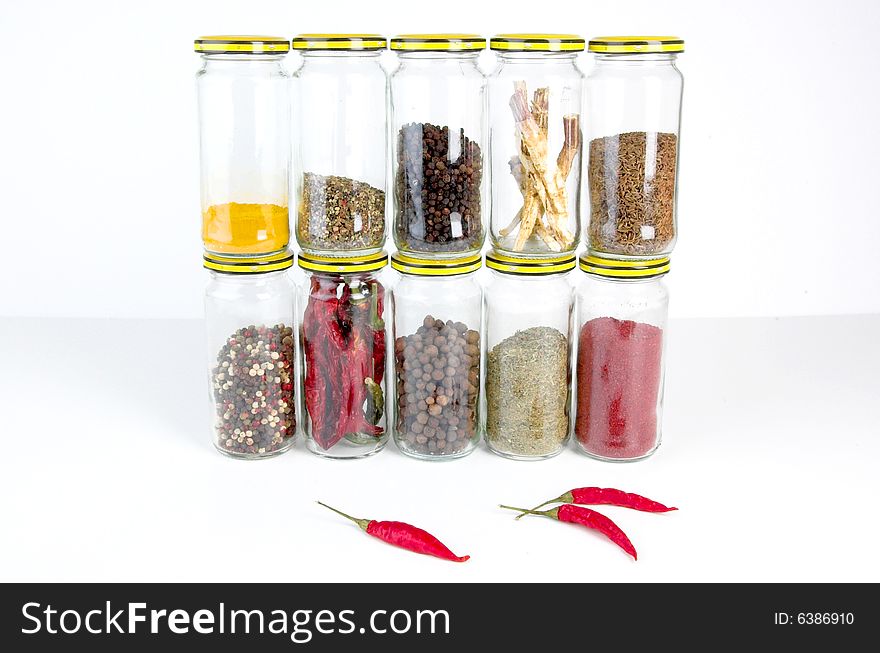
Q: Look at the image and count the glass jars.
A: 10